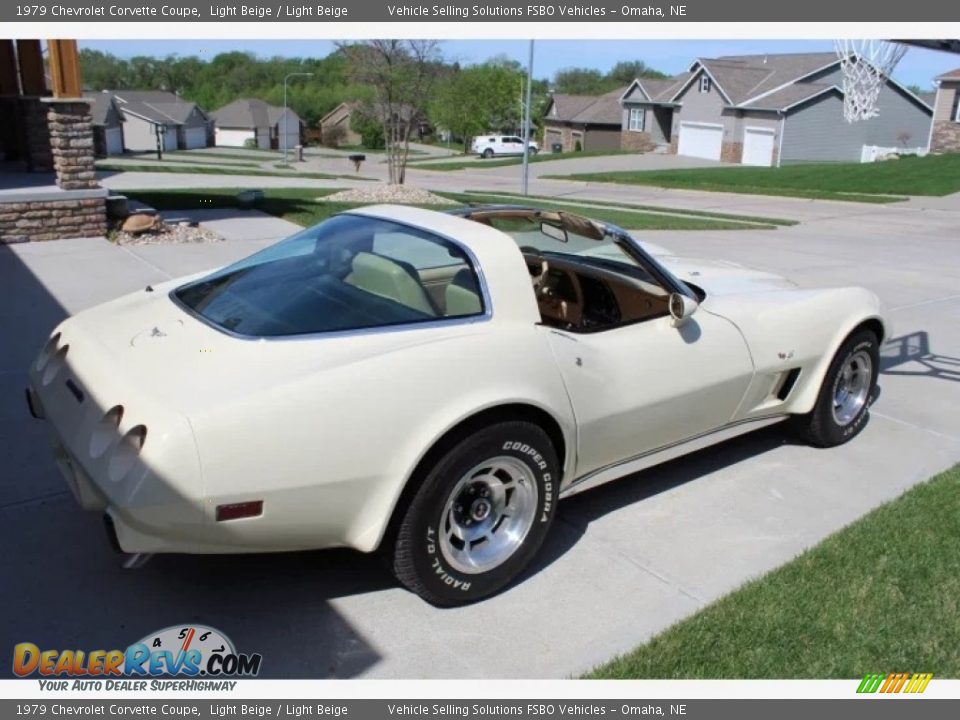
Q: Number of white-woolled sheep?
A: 0